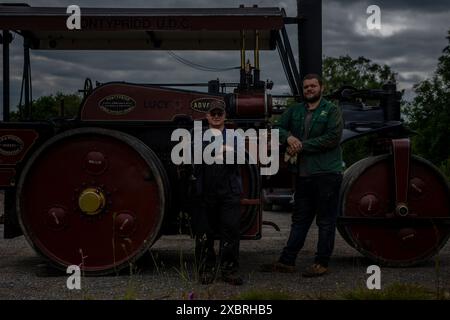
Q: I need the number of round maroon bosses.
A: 6